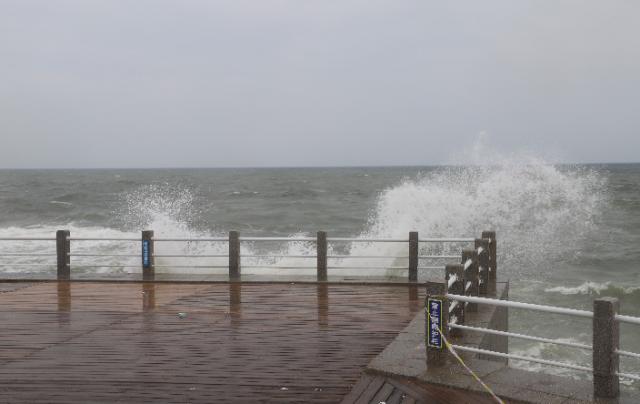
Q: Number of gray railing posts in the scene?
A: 11